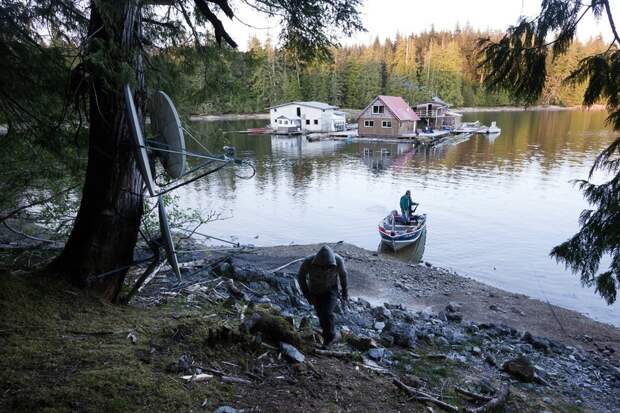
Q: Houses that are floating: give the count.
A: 3